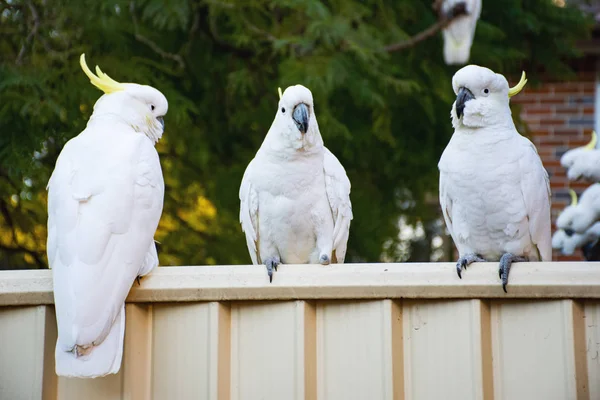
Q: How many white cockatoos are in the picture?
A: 7